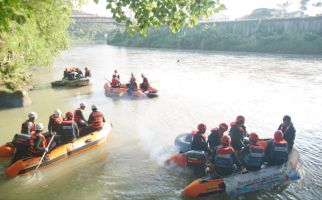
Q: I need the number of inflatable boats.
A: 4